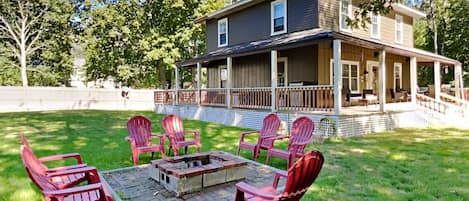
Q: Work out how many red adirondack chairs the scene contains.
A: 7